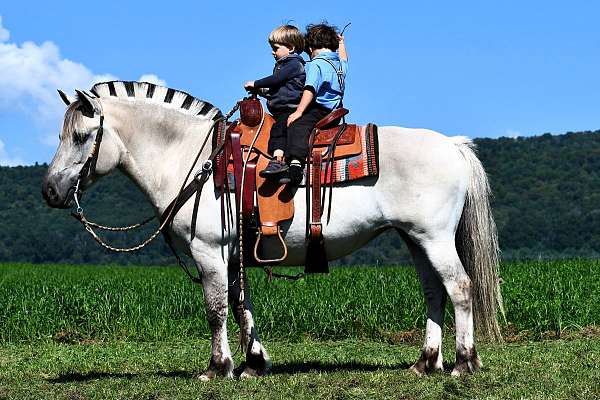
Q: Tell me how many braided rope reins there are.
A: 2